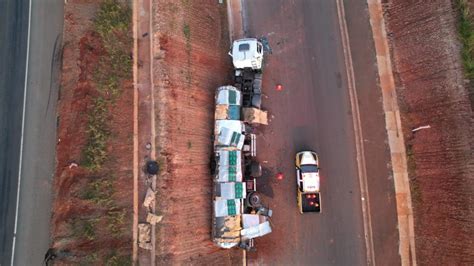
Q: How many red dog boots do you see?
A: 0